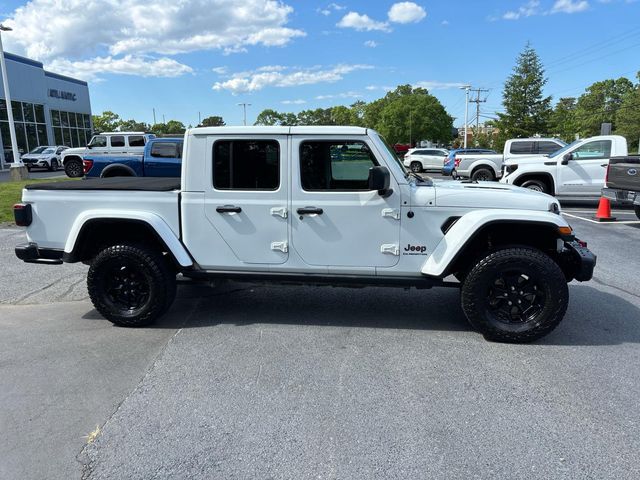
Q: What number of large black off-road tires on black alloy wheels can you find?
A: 2